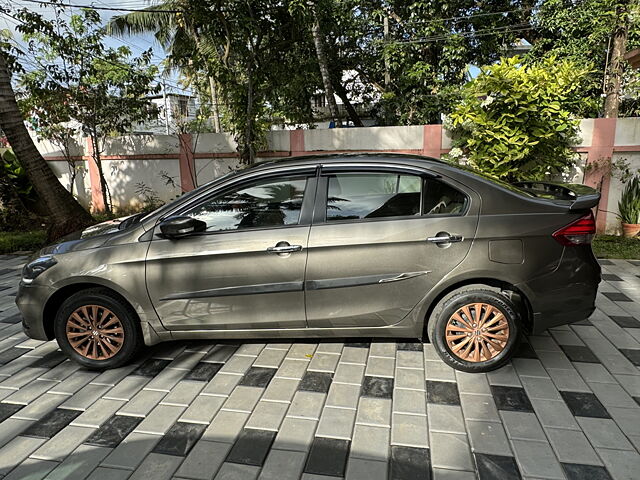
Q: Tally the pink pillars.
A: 5